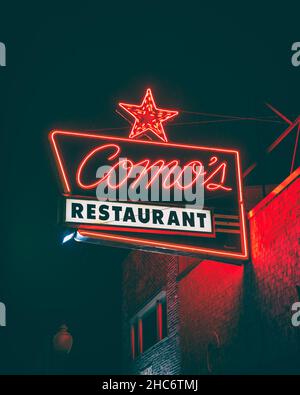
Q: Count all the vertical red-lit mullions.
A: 3